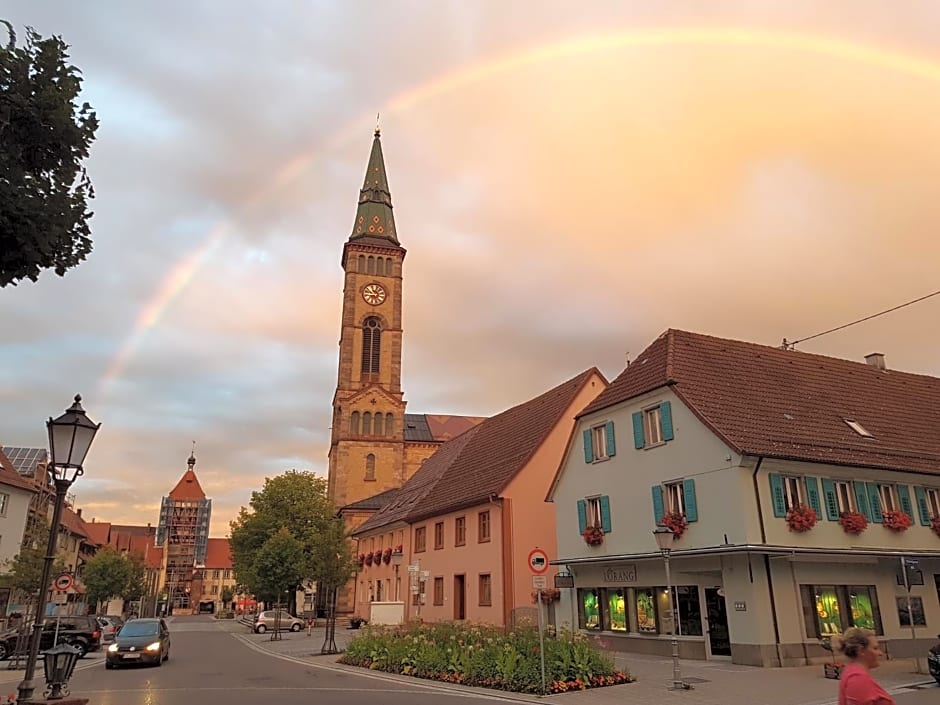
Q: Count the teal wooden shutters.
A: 15